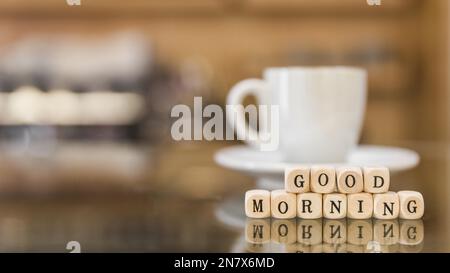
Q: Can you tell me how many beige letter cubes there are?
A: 11